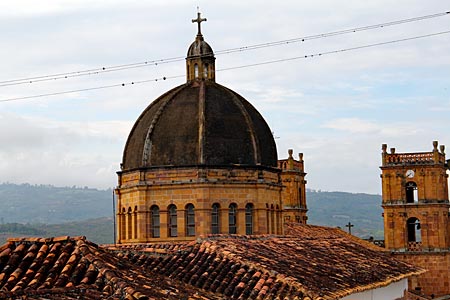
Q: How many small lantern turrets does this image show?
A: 1